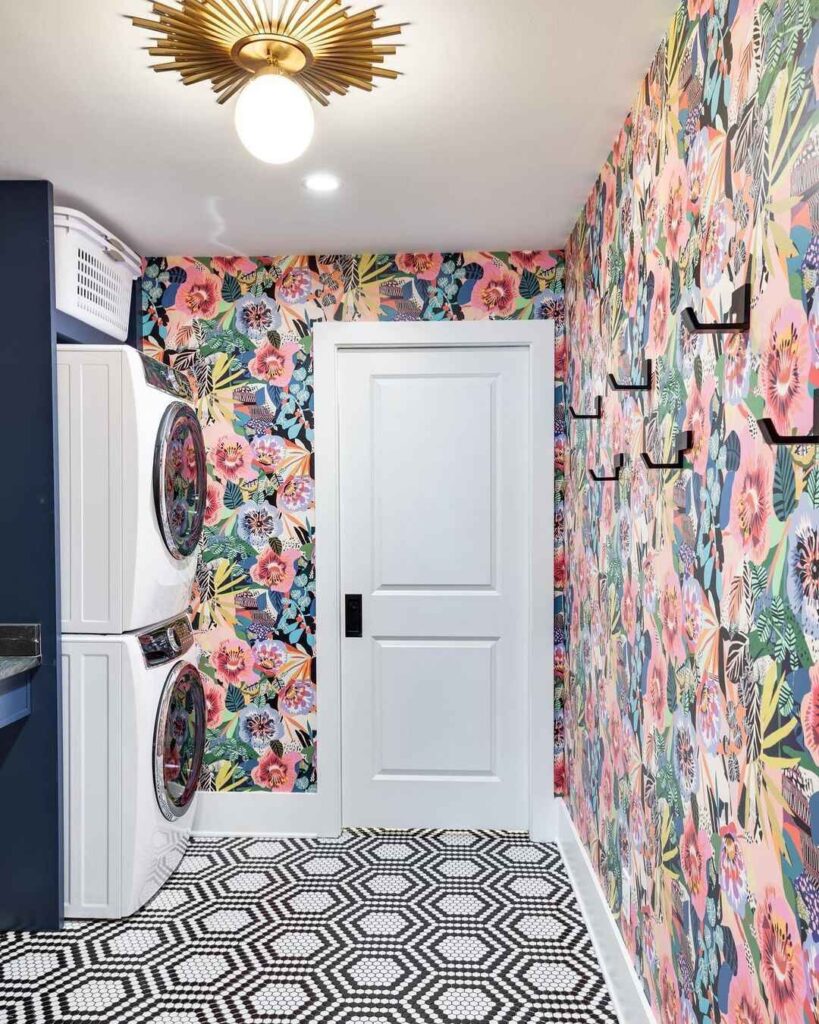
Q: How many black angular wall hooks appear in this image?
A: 6